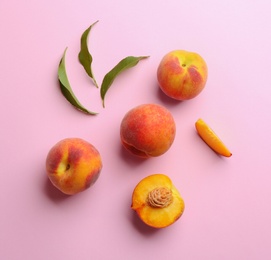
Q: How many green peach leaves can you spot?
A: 3